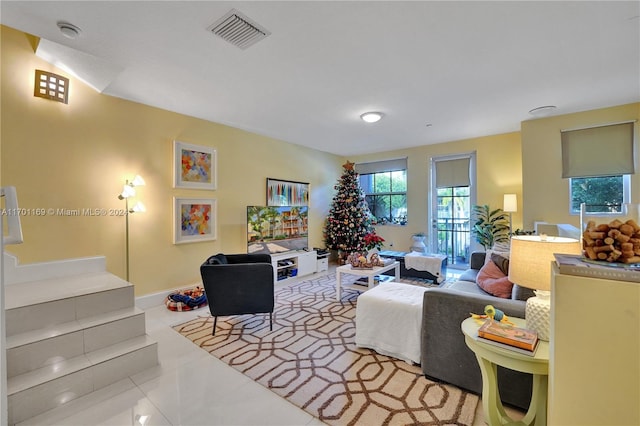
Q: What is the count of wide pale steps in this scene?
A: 3